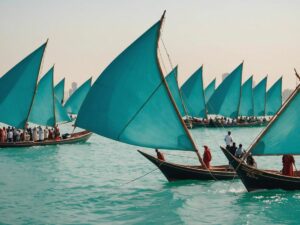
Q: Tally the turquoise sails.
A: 13